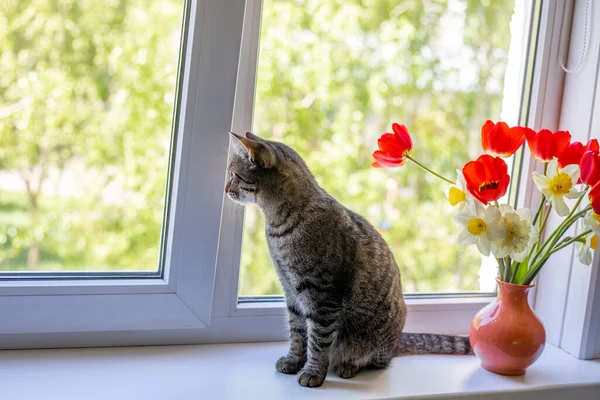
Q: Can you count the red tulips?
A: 7